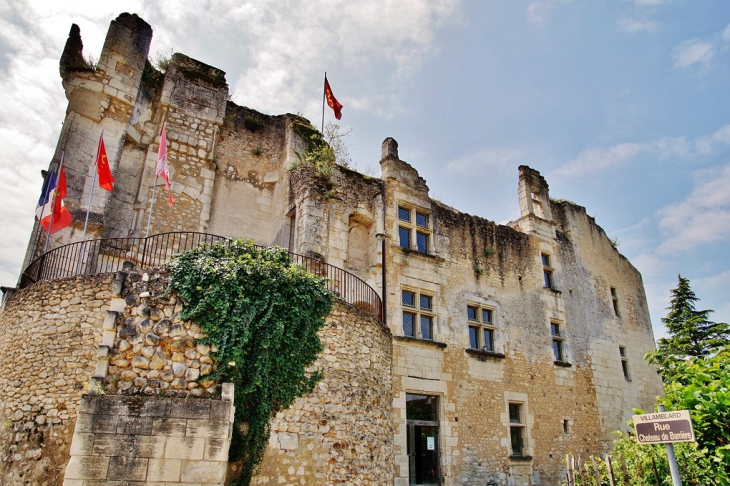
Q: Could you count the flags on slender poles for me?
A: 5